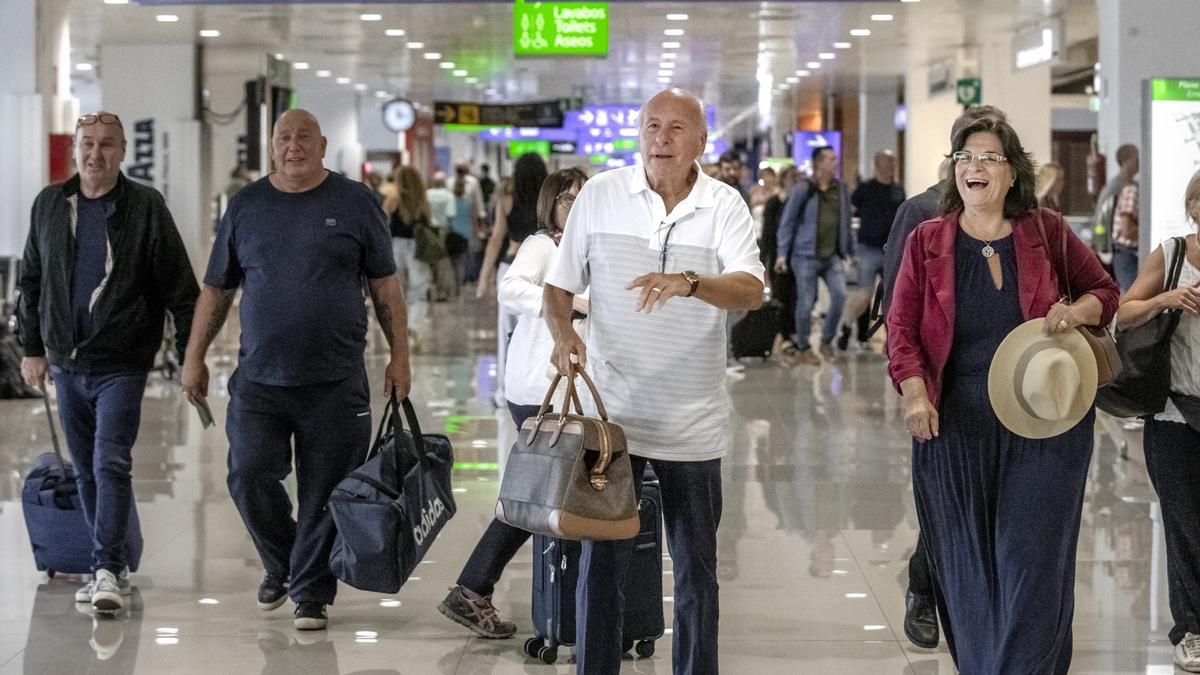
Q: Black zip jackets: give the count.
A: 1